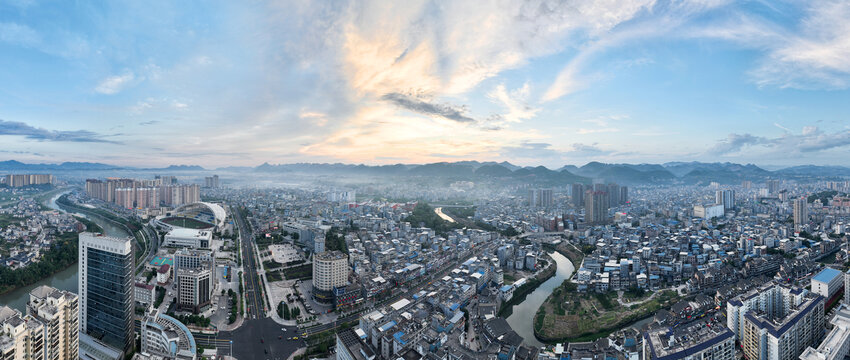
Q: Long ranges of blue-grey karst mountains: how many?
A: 1